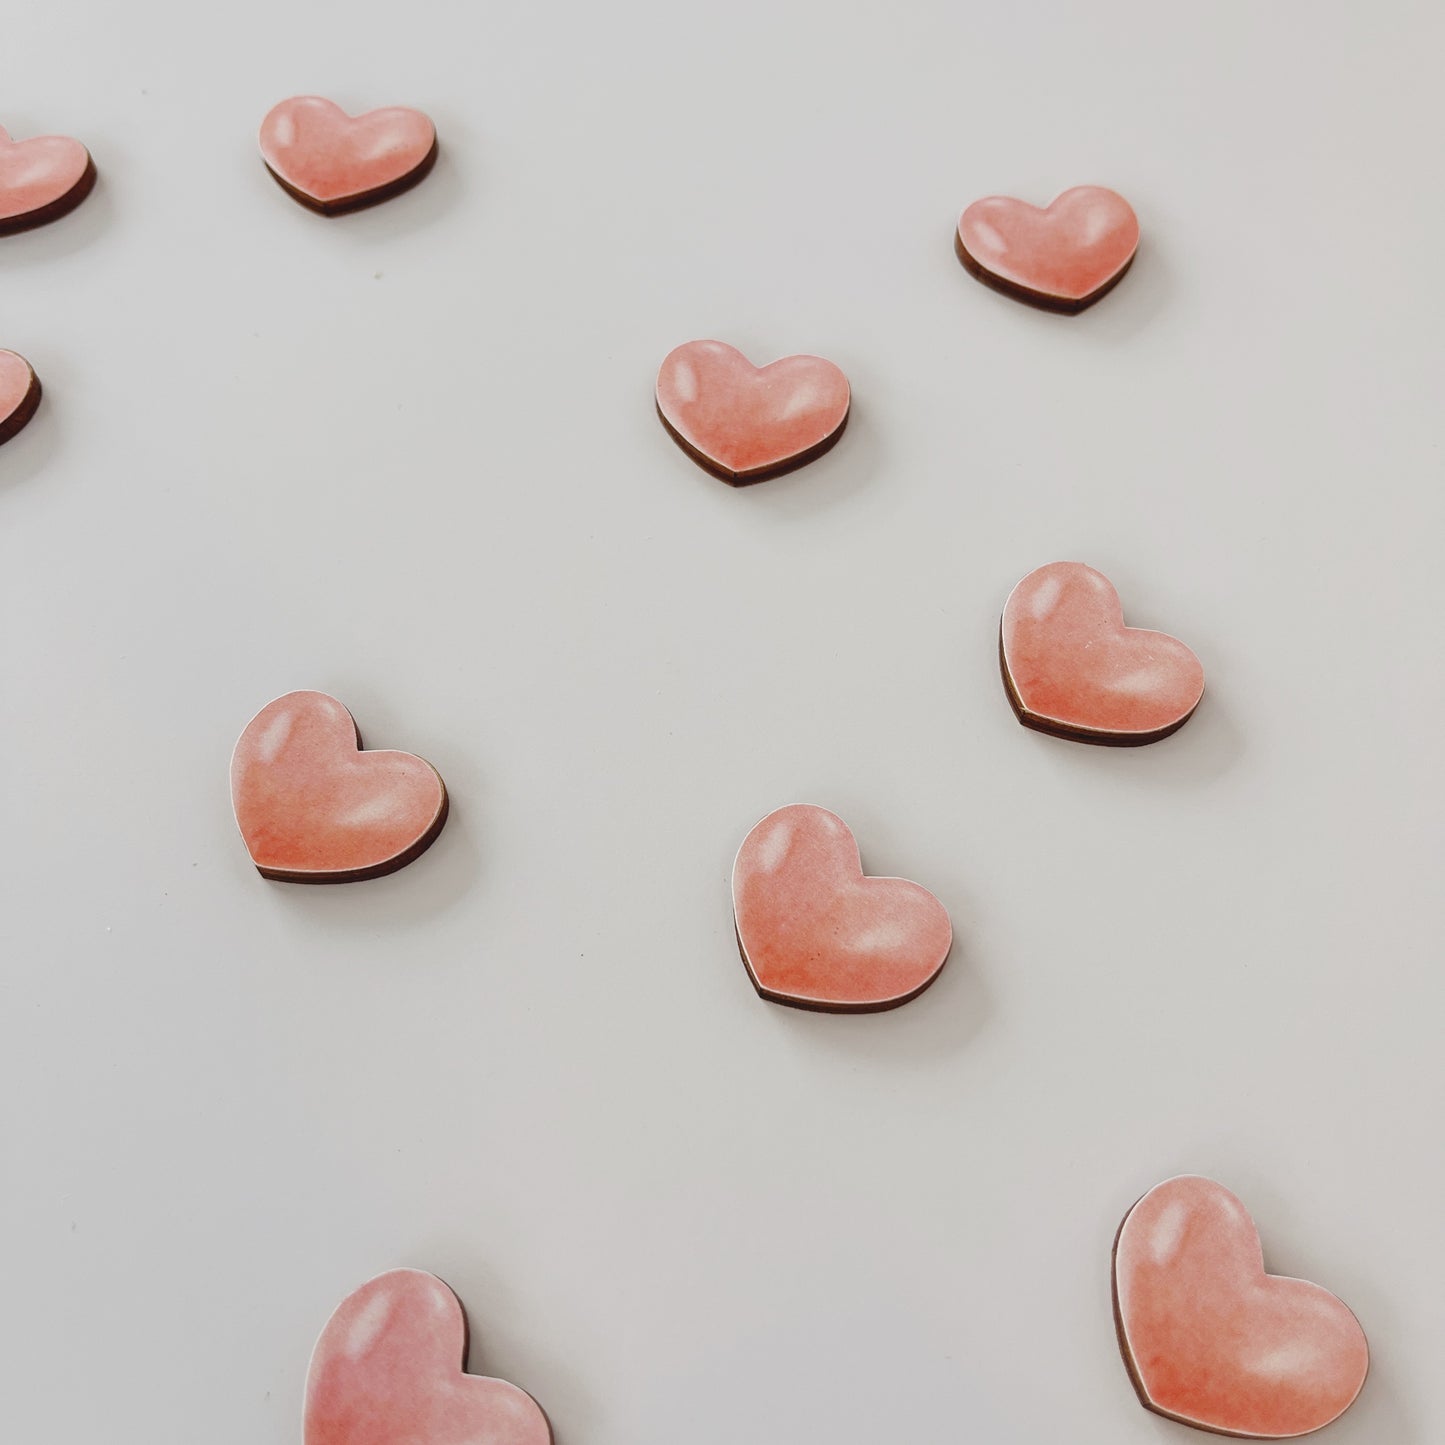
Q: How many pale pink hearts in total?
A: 10